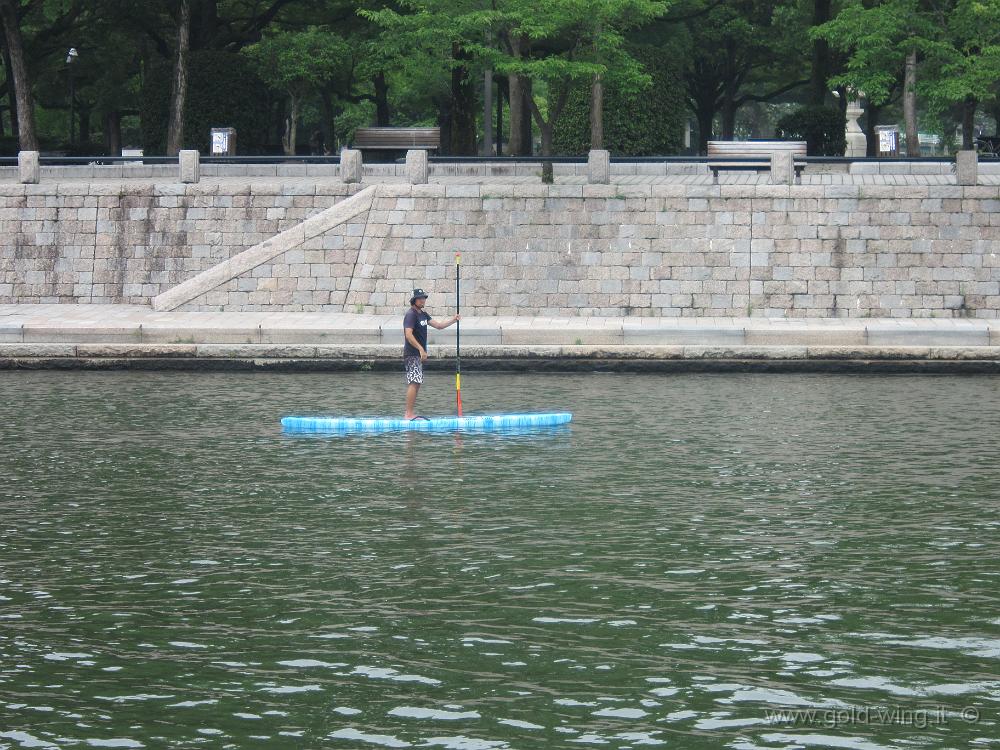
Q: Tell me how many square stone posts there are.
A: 7